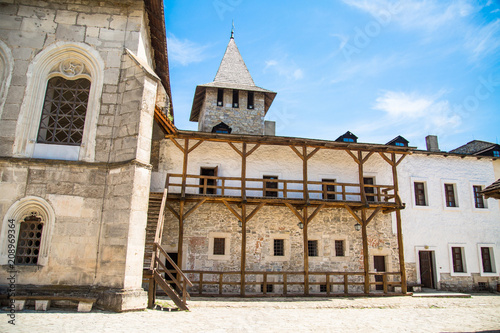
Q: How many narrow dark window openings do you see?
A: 3